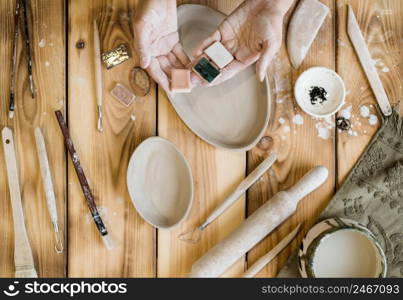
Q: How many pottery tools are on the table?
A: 11